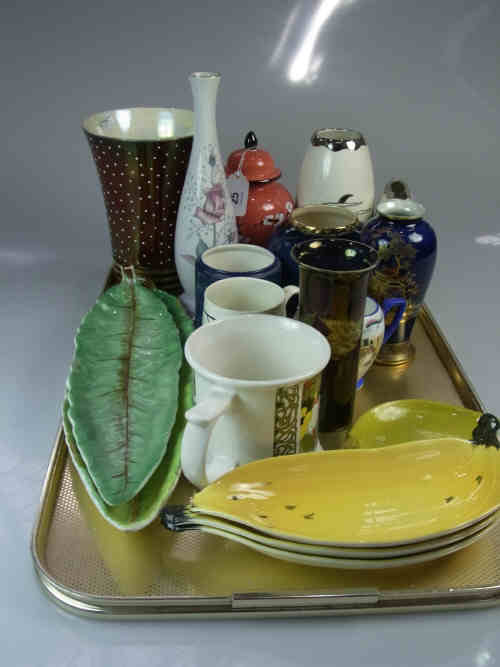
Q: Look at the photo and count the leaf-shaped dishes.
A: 2